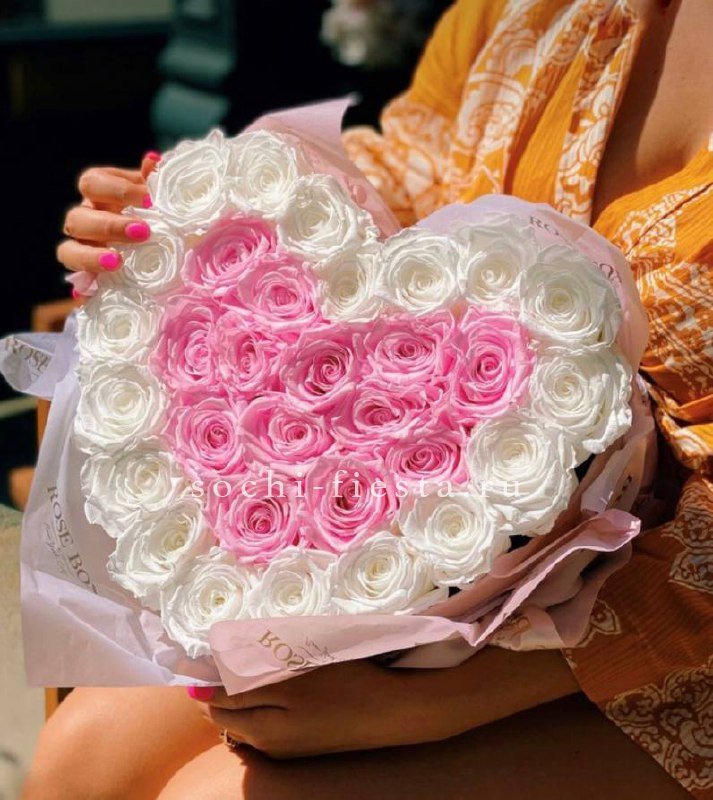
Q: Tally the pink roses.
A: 13